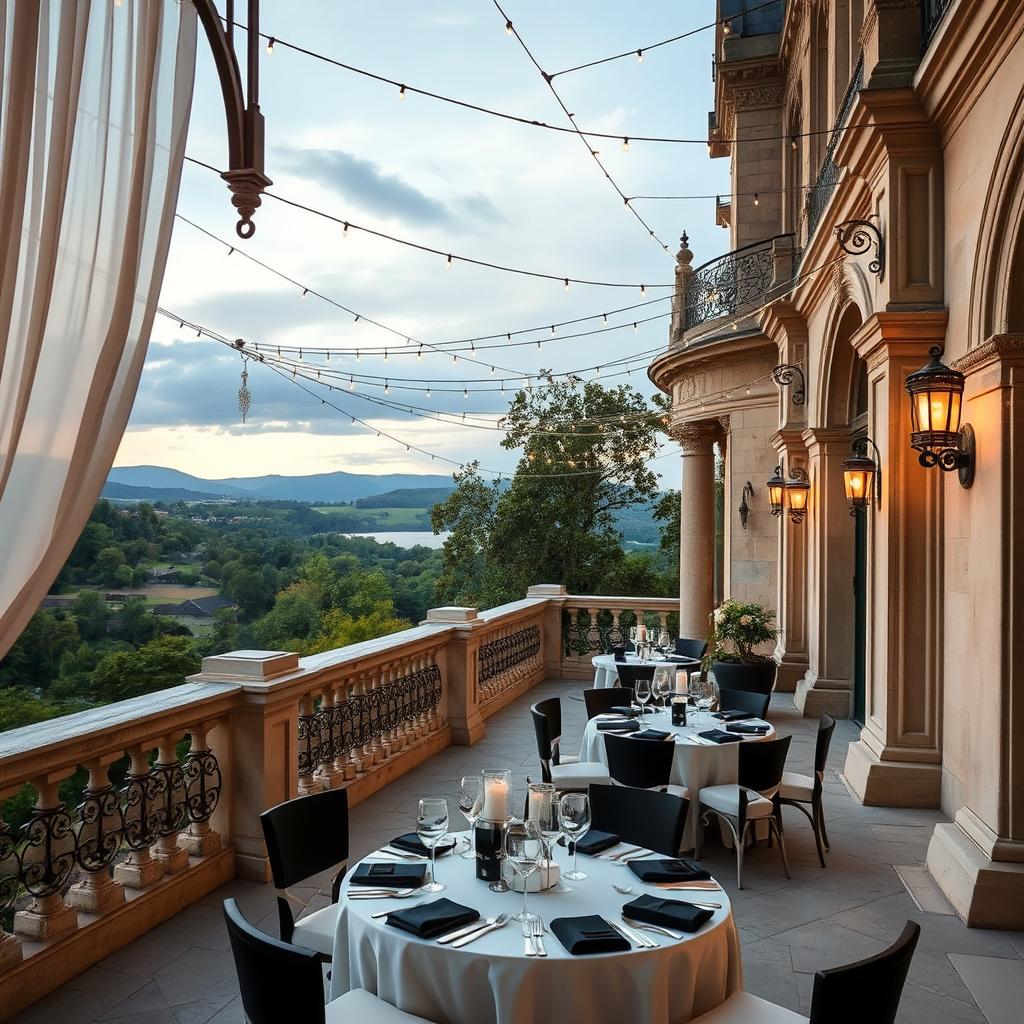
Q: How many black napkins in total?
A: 13